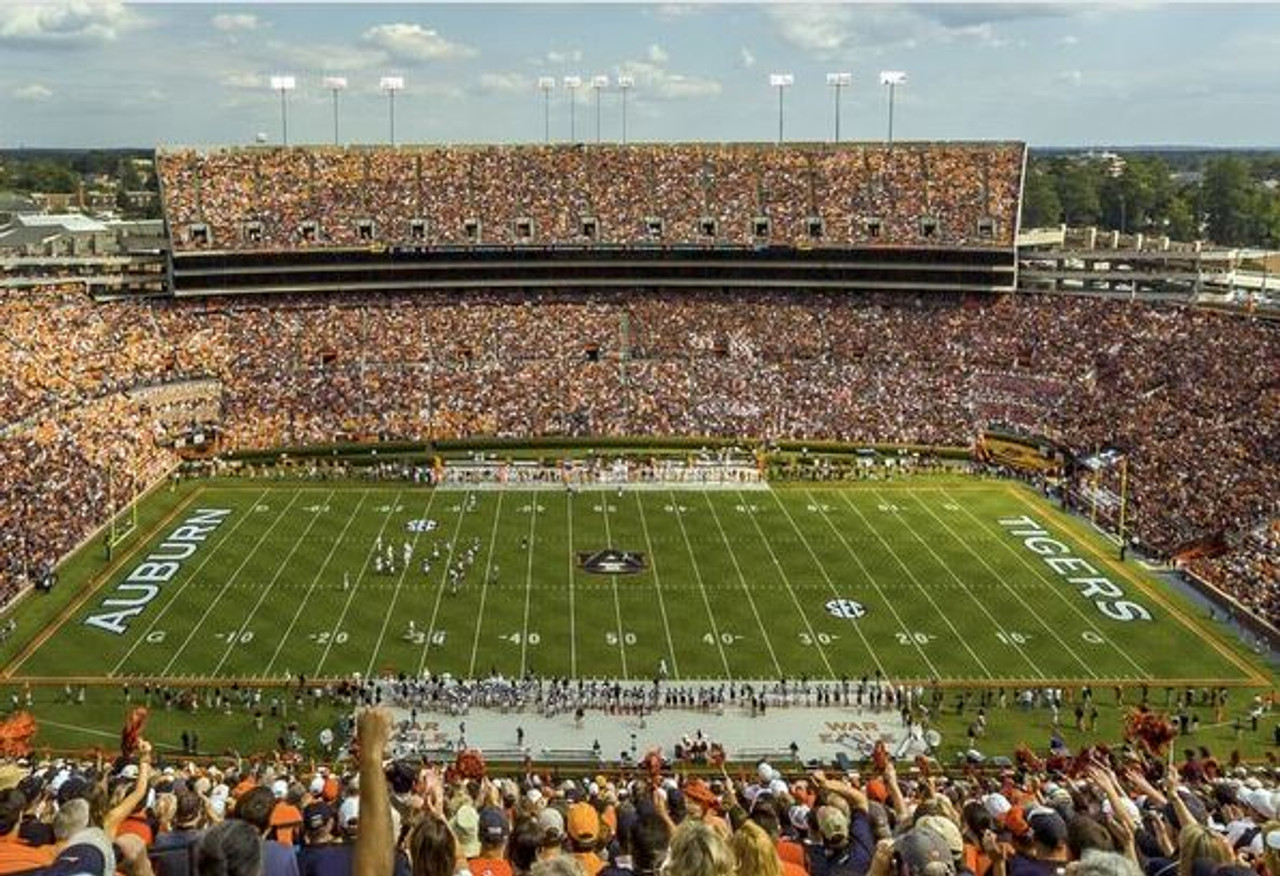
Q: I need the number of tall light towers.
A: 10